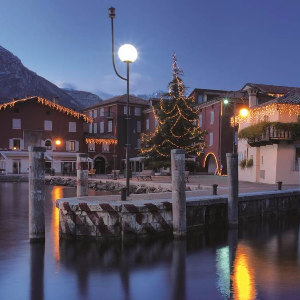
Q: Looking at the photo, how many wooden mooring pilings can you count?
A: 4